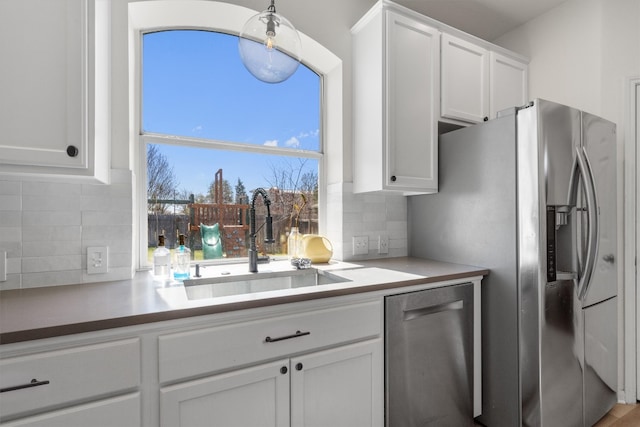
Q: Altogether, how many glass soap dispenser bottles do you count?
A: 2